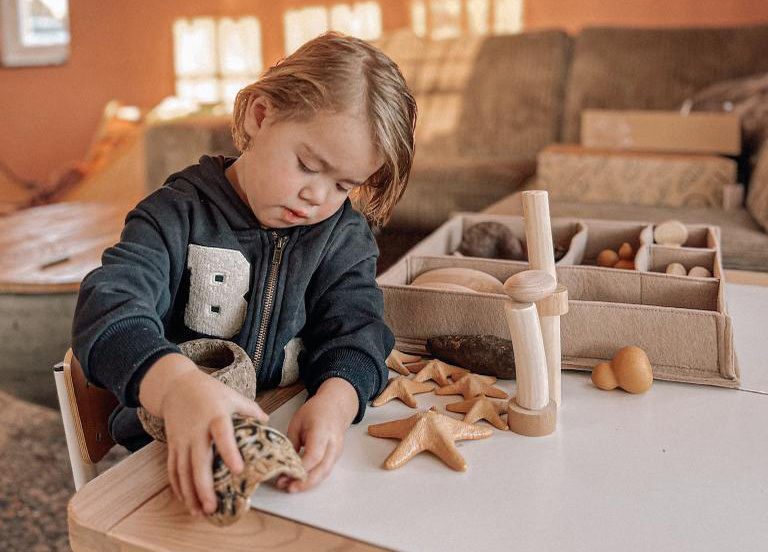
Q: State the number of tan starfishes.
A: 6